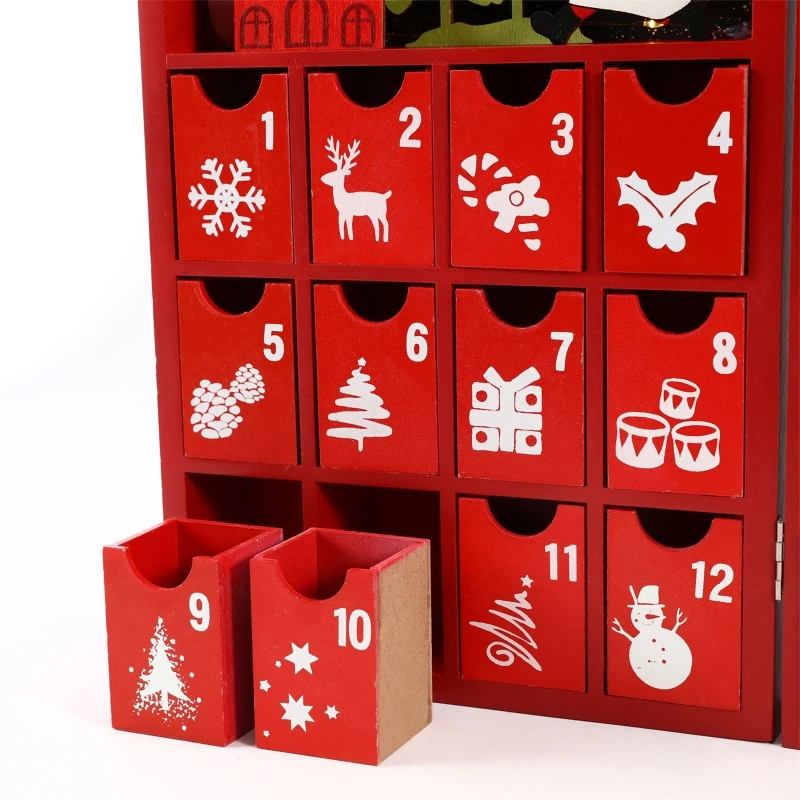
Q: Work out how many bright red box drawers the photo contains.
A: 12